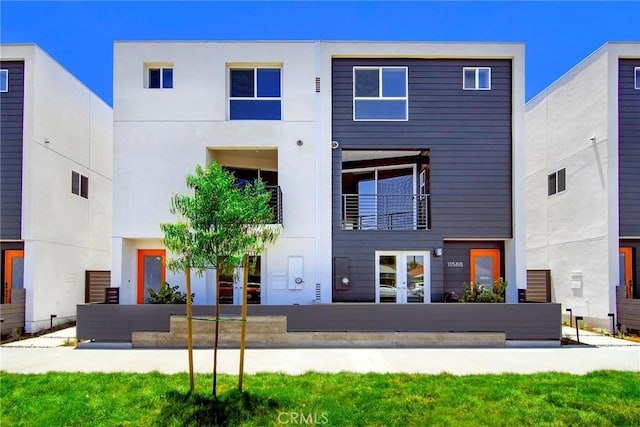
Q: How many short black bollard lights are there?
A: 4